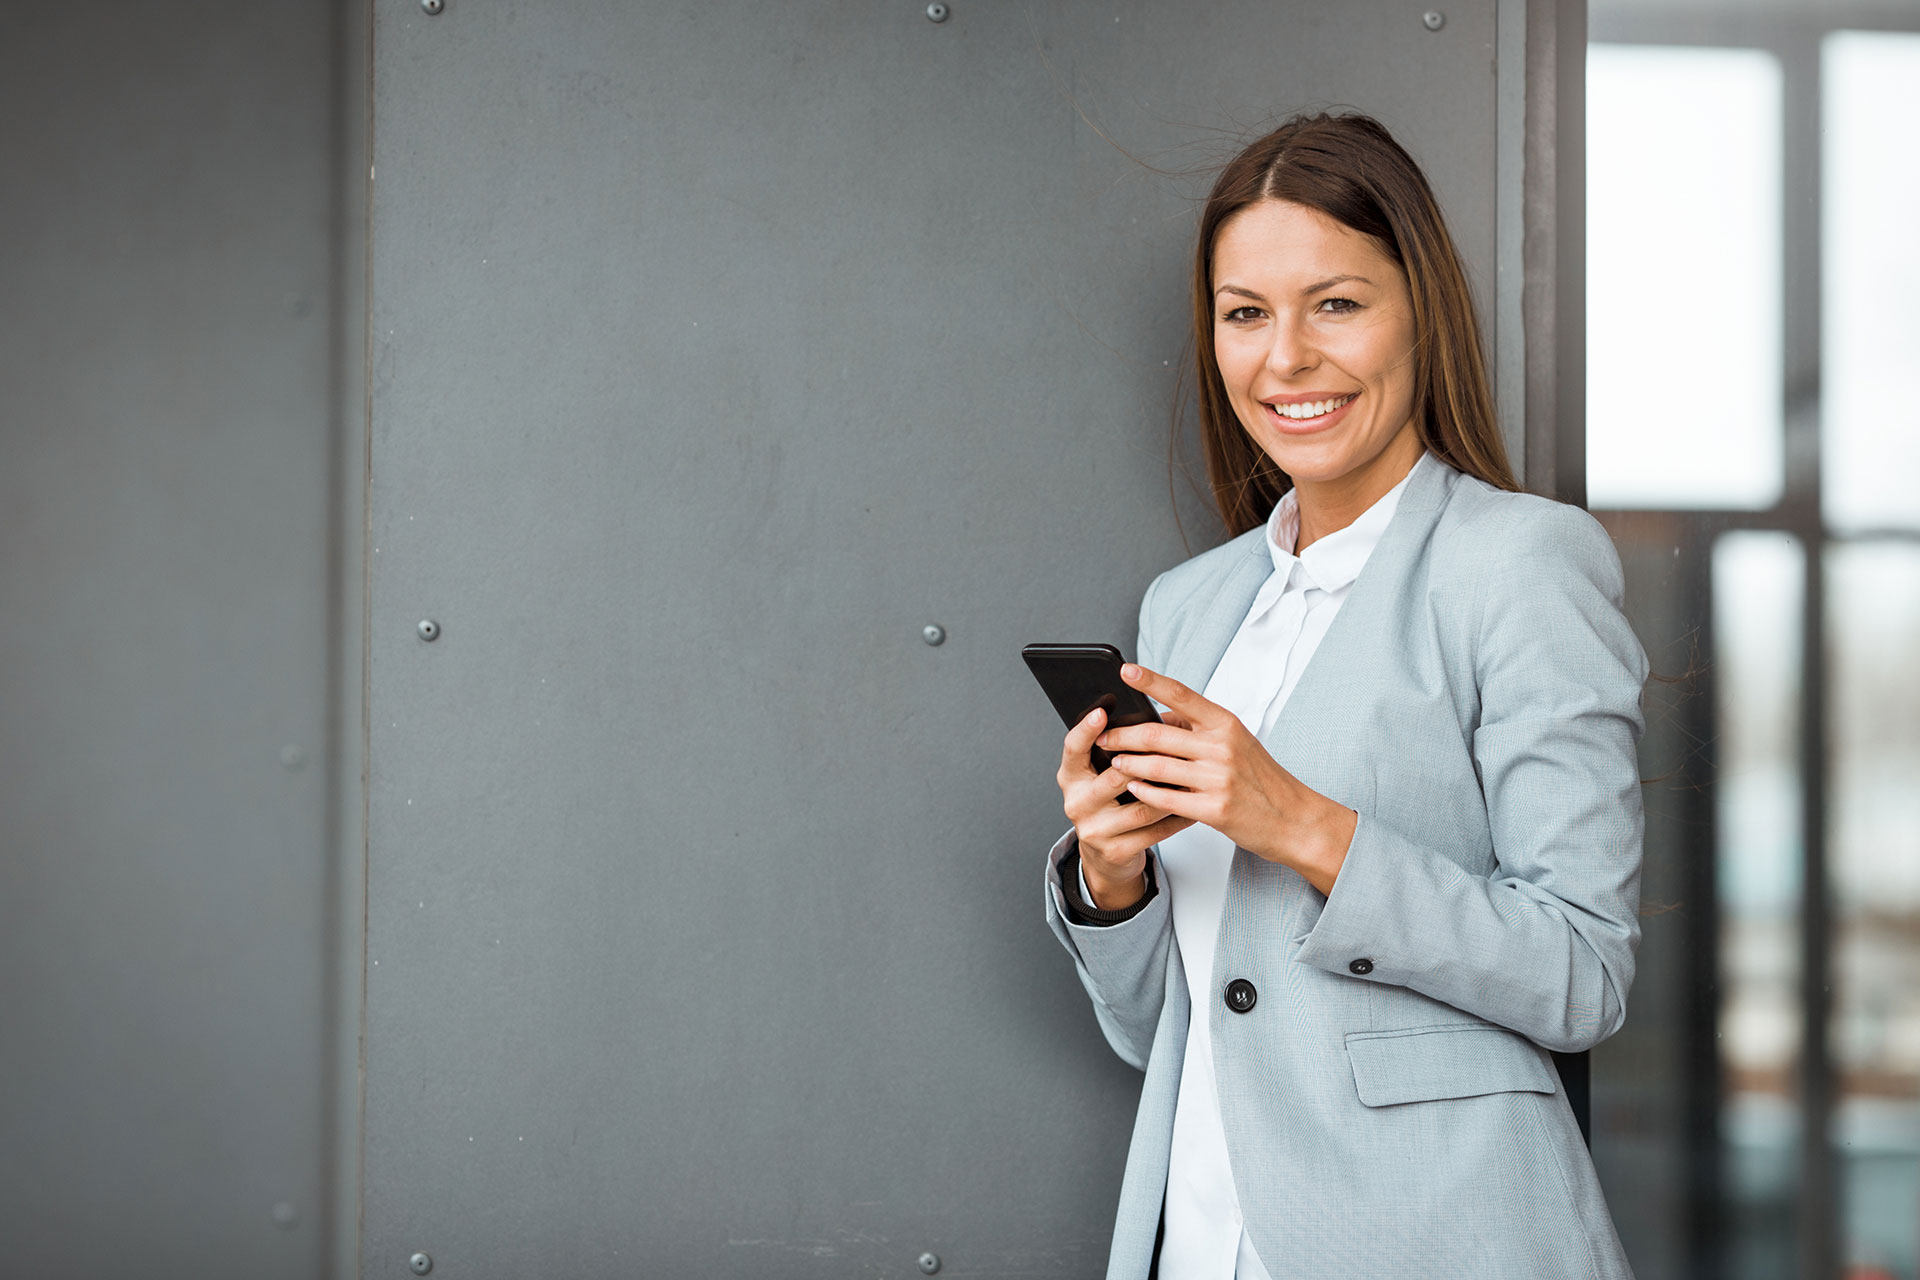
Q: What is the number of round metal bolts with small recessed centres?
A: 7